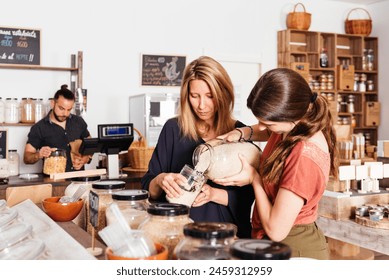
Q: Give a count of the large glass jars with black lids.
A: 6